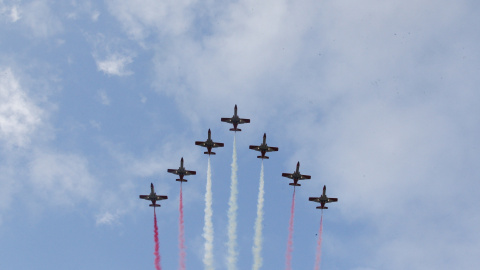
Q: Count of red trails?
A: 4